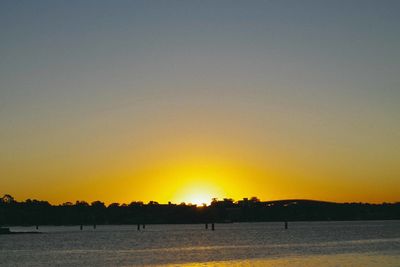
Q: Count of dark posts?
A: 8